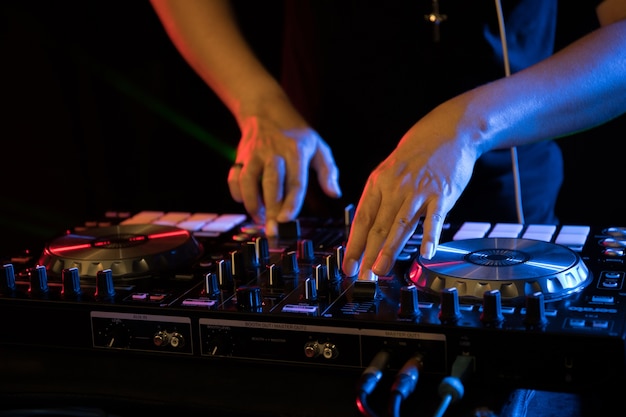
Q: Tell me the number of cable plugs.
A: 3